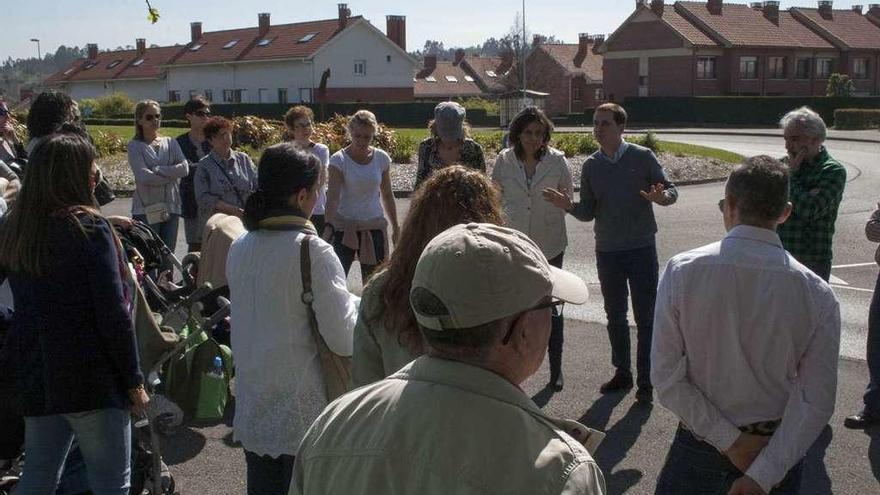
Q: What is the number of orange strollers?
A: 0